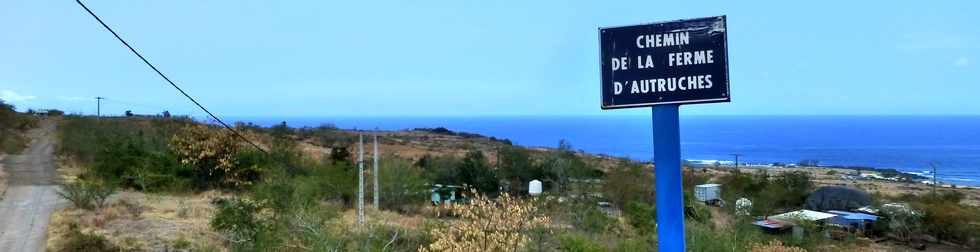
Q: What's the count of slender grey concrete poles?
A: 2